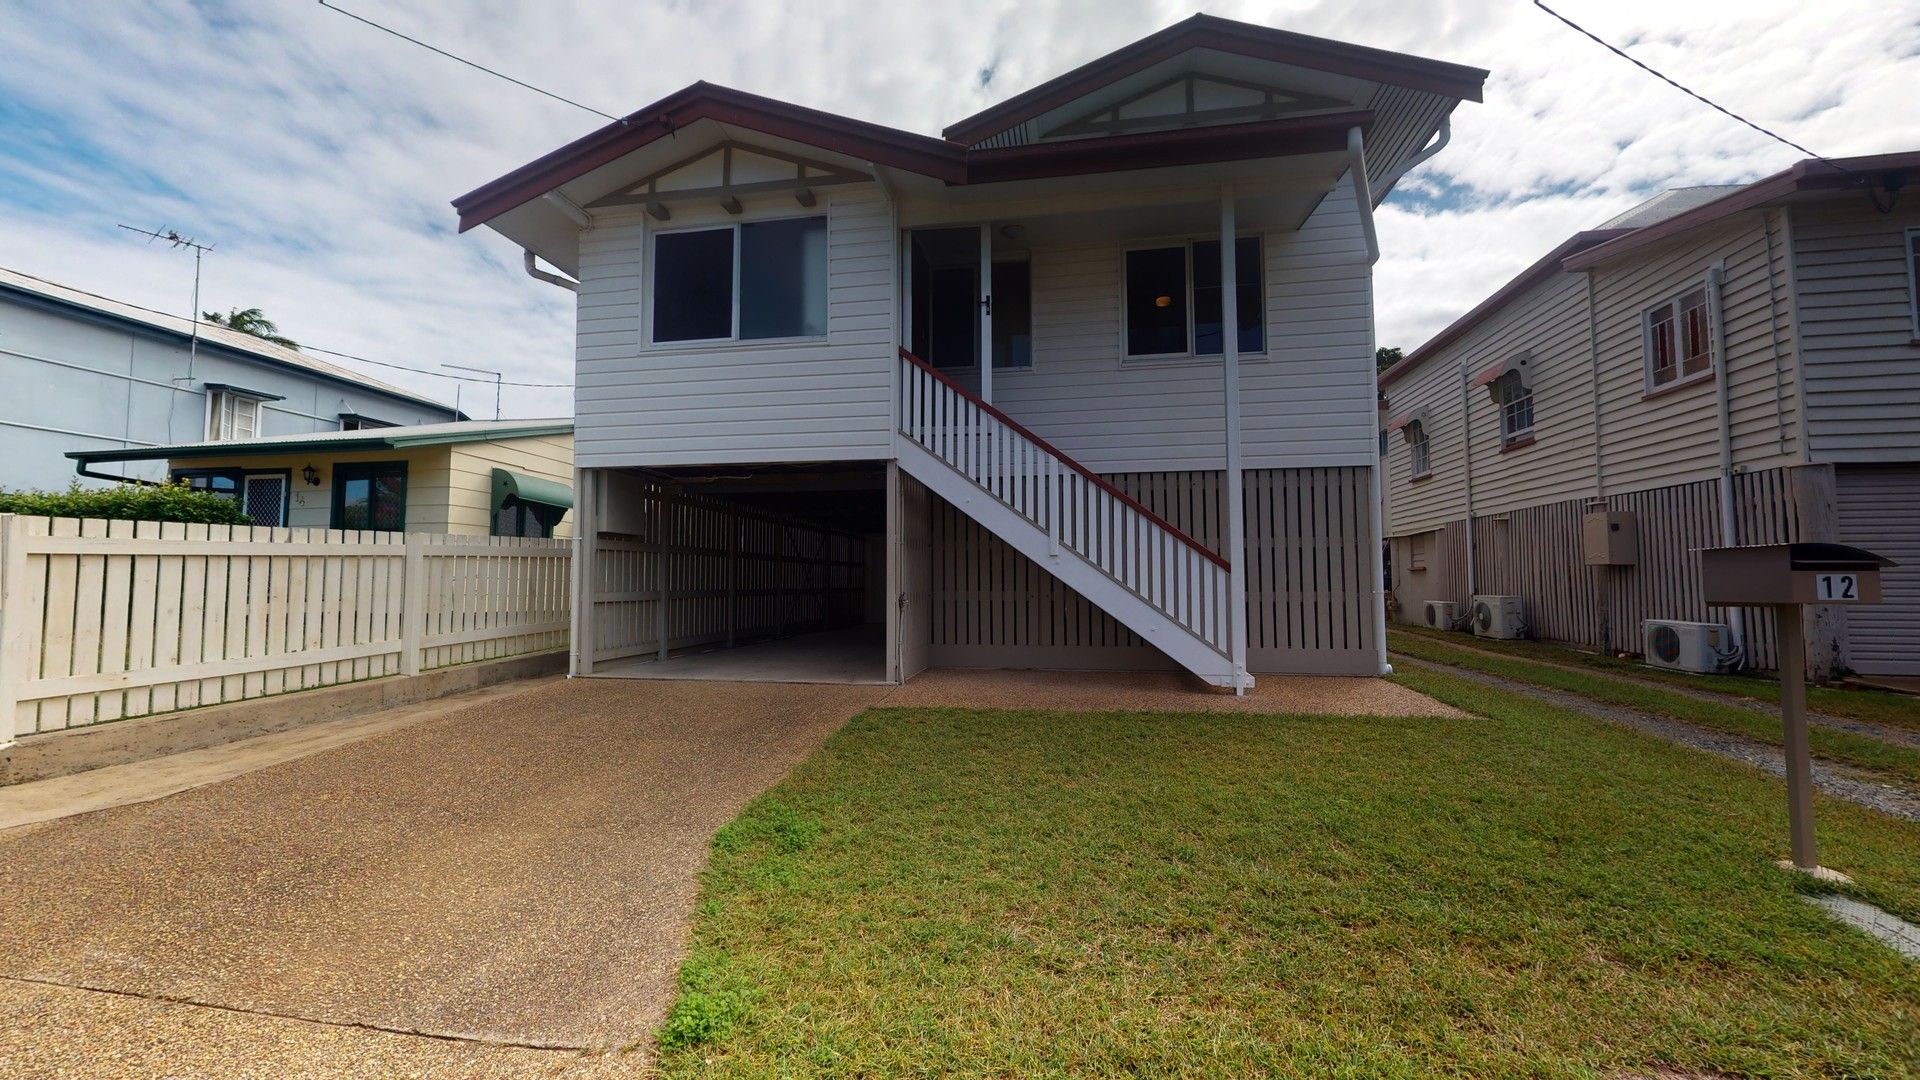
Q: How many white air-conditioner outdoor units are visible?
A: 3